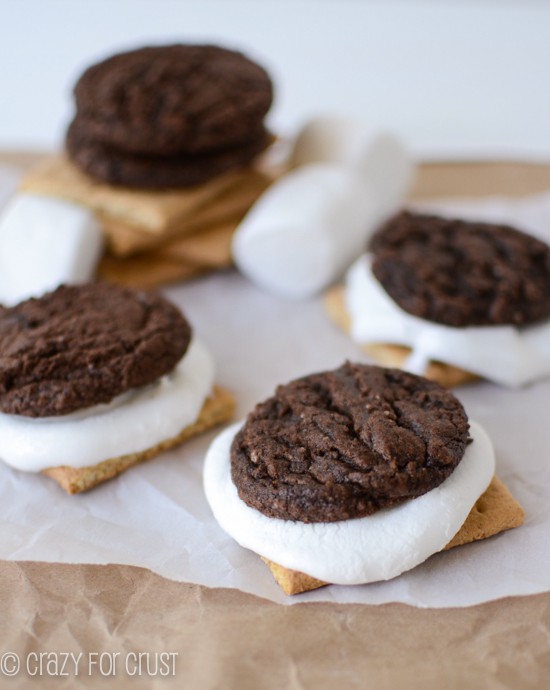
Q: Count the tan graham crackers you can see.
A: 7